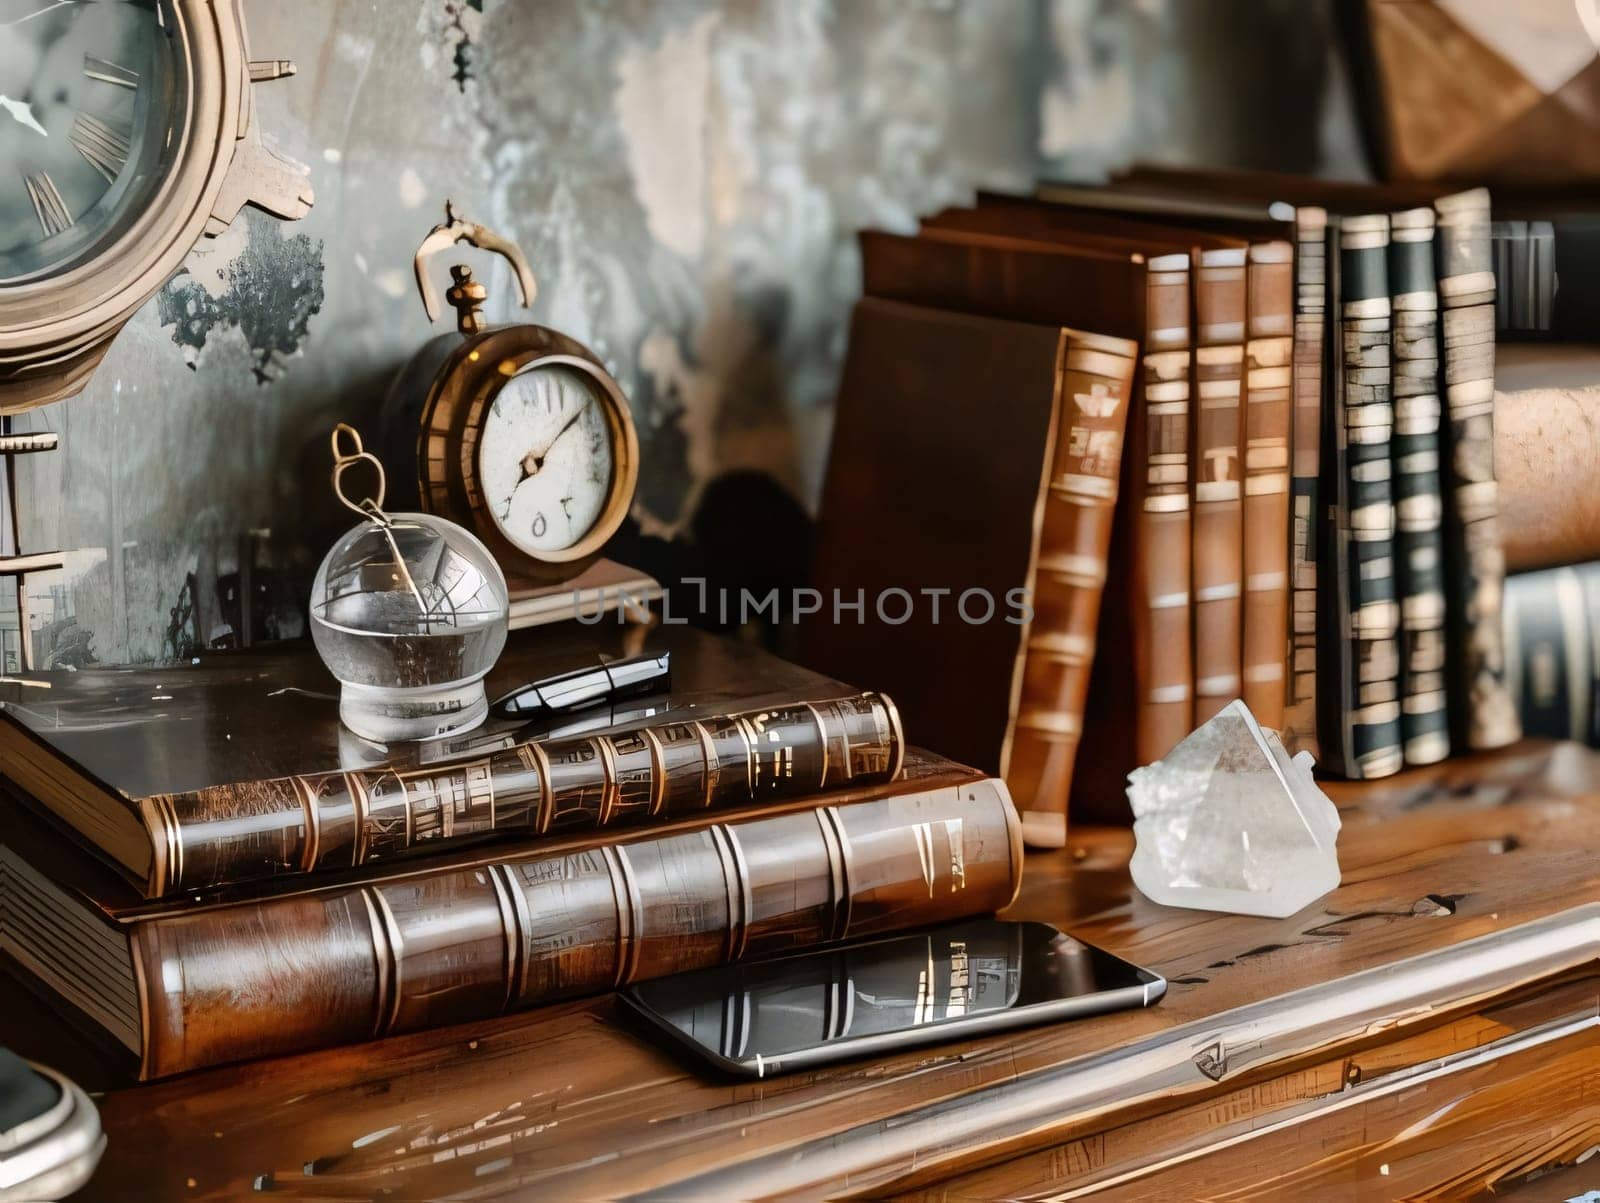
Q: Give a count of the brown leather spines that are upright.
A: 4